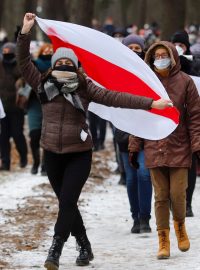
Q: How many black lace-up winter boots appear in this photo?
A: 2